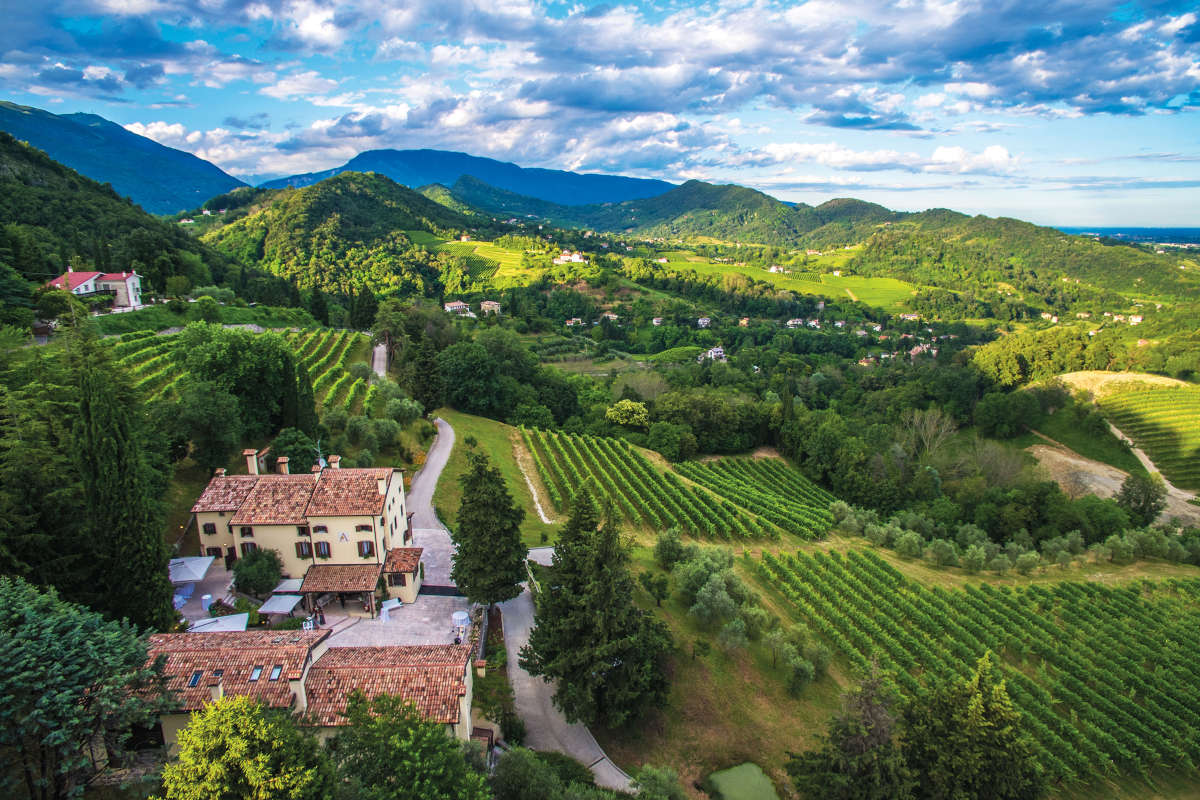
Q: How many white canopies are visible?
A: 4